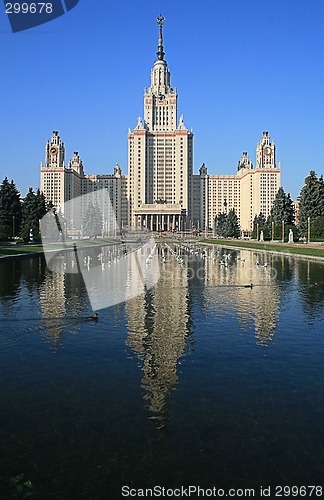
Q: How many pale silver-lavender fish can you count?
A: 0